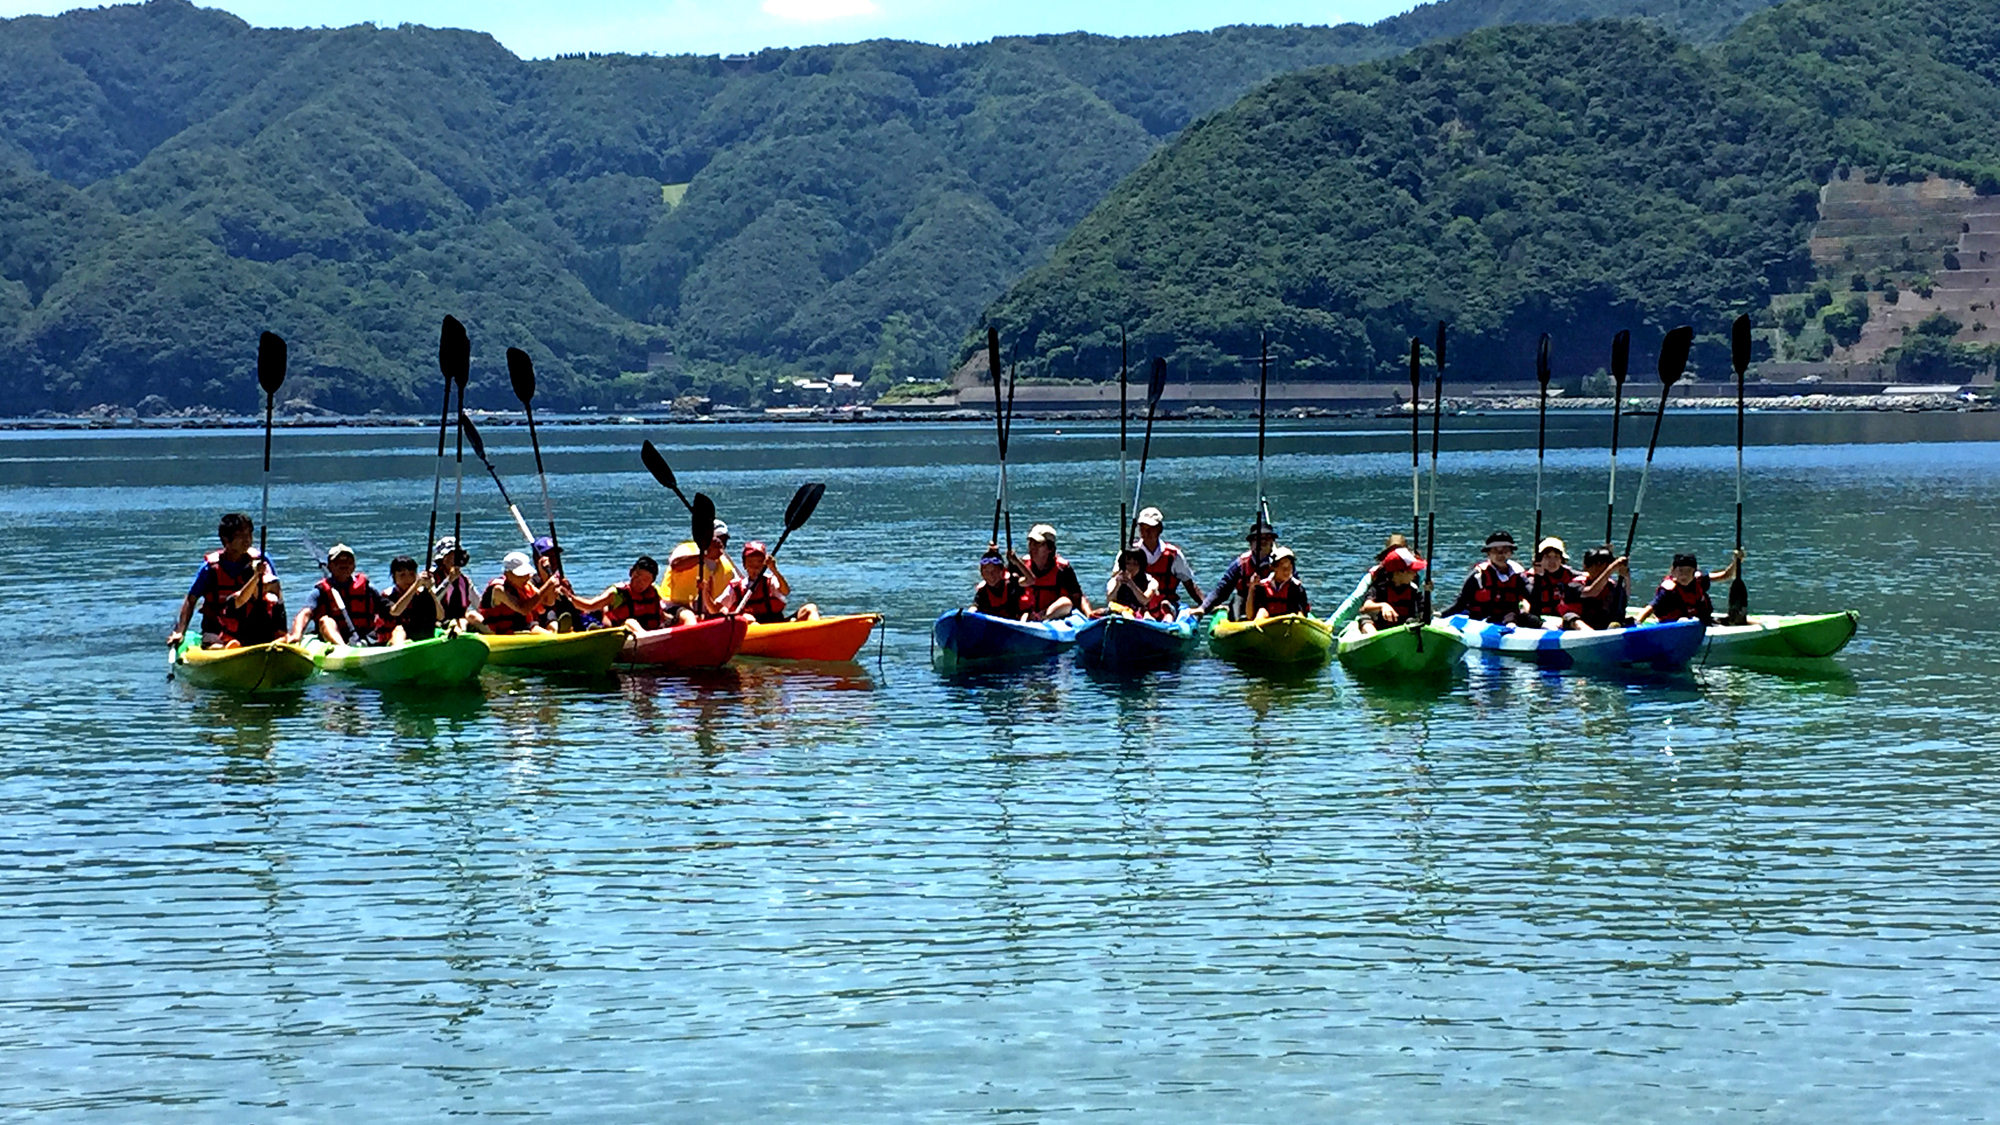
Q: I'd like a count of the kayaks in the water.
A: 11